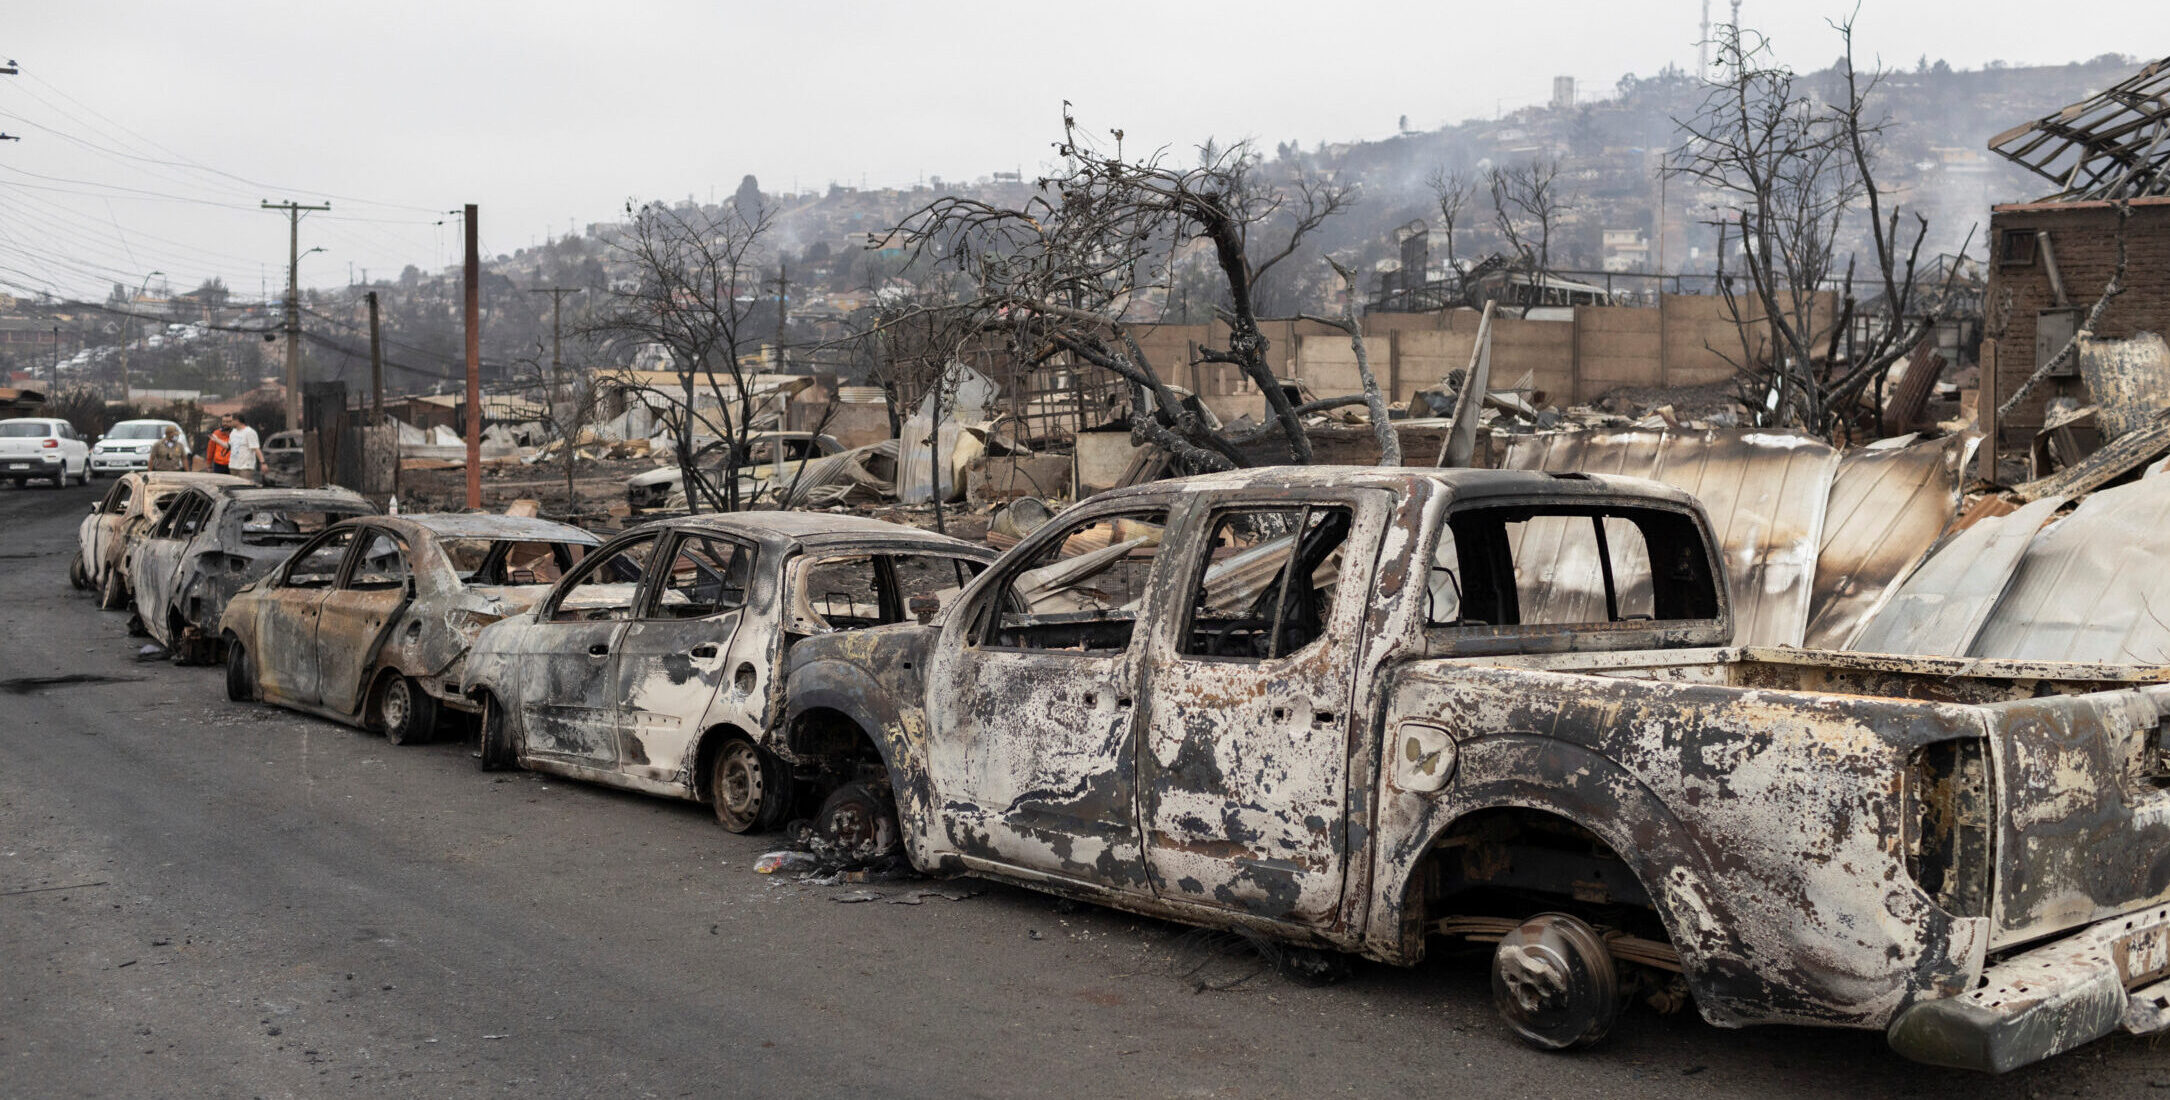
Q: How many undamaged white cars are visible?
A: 2